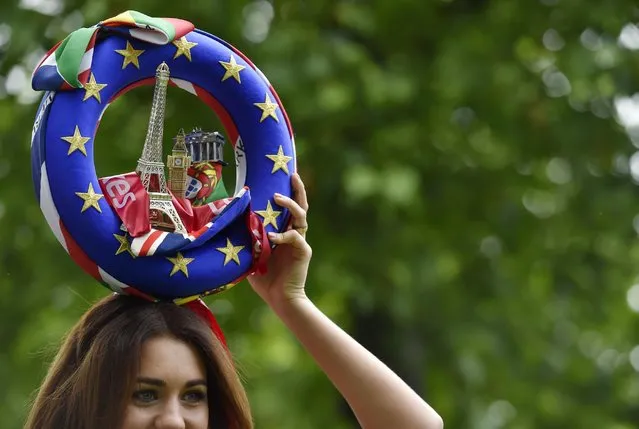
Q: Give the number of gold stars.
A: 12